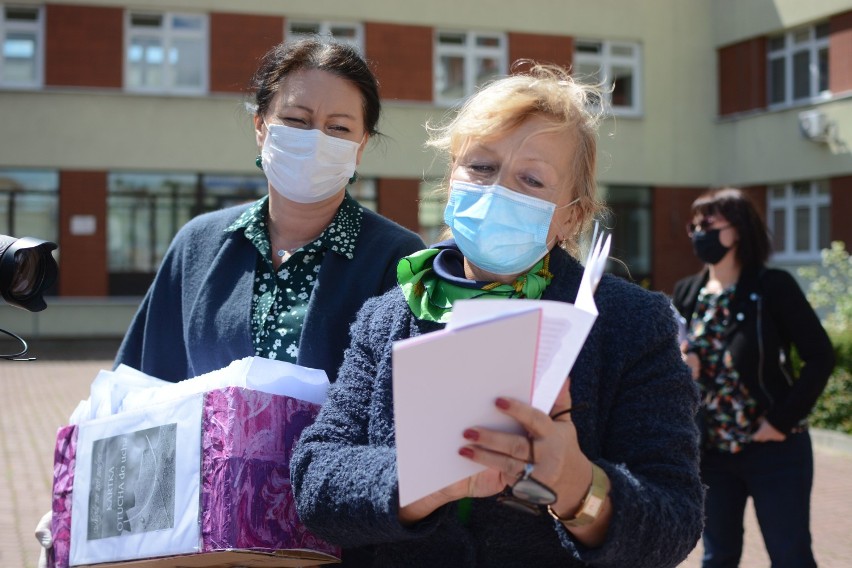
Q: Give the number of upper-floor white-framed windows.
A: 6